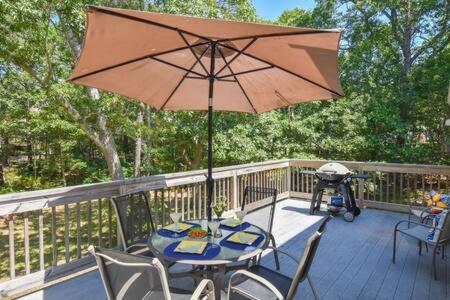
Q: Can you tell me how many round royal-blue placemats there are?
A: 4